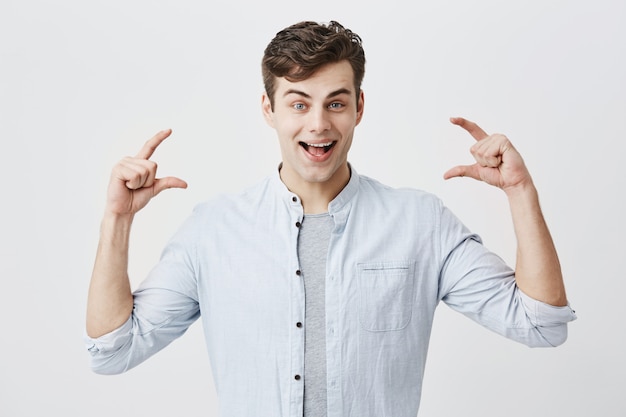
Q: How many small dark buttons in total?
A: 5